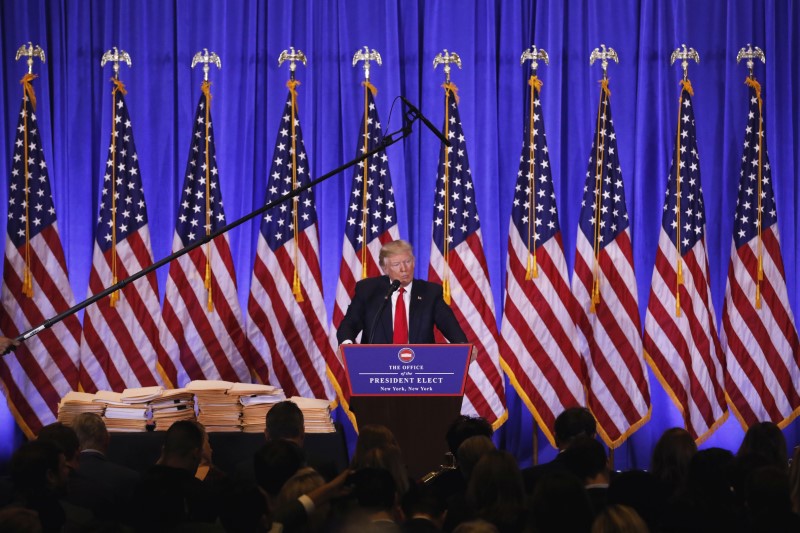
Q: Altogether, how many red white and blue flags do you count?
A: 10